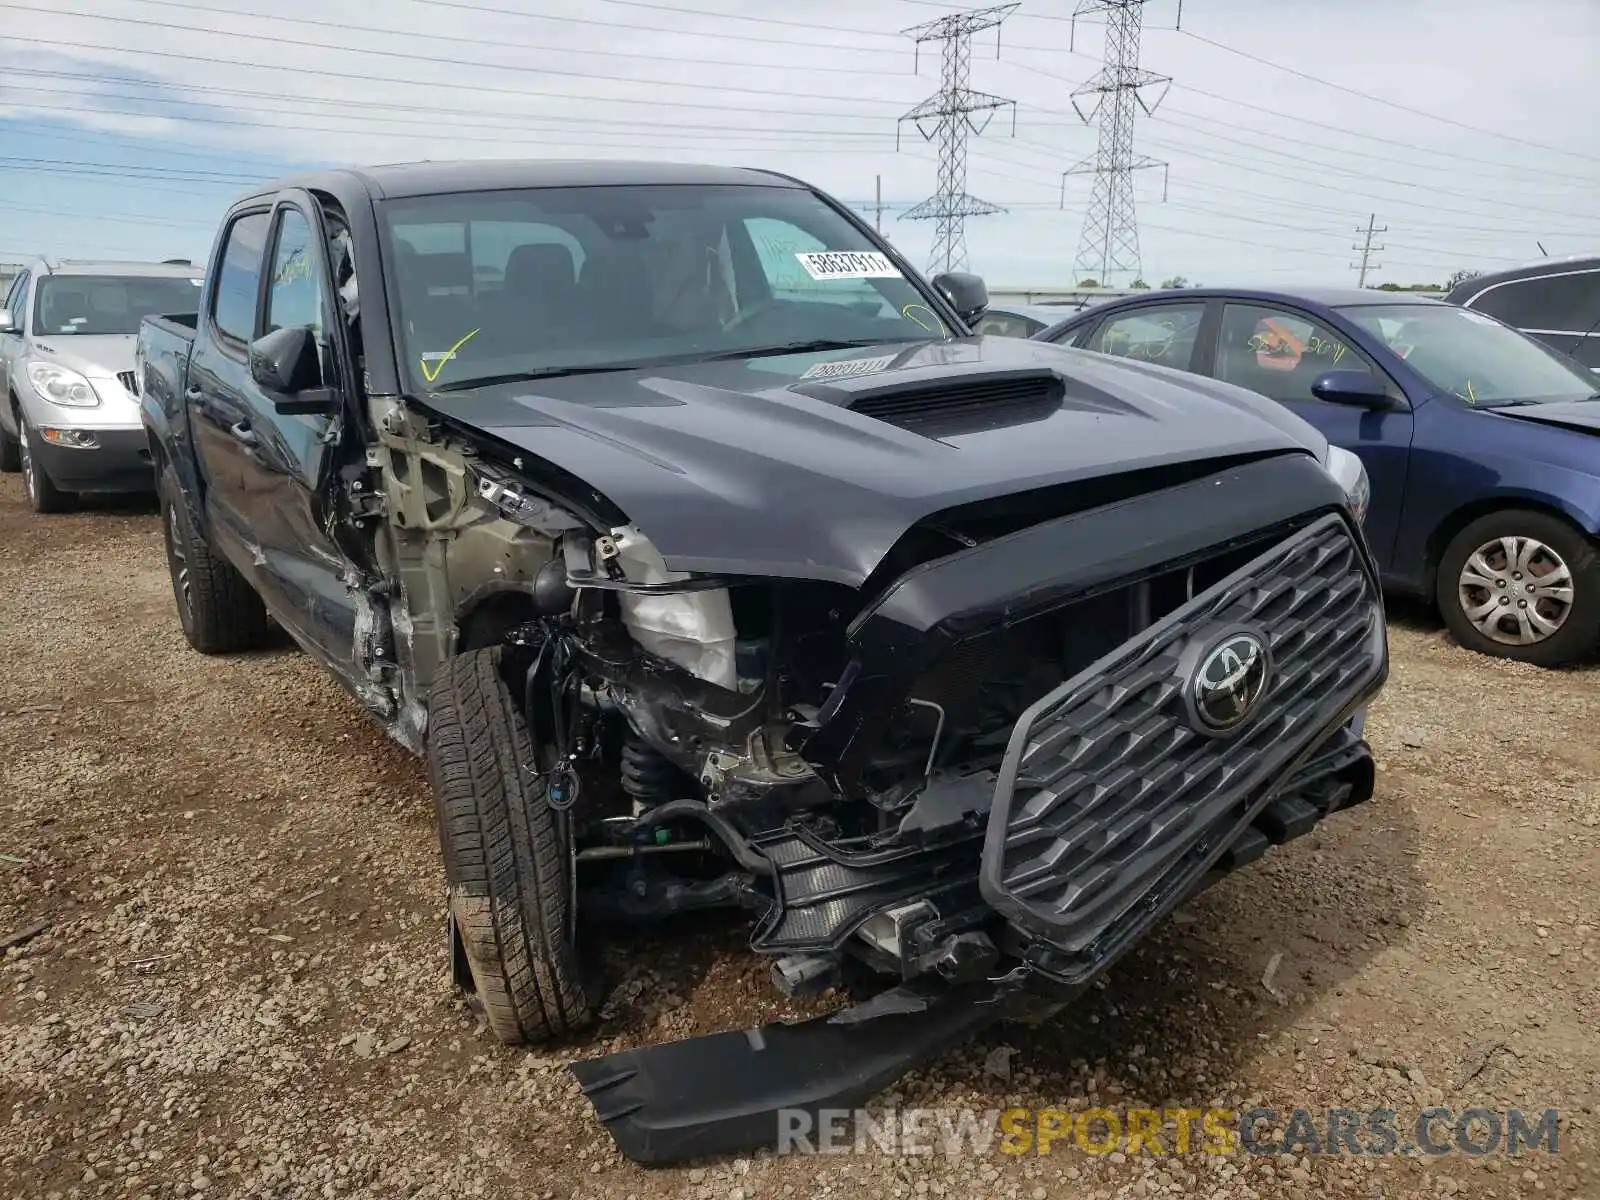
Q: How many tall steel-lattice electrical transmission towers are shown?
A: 2